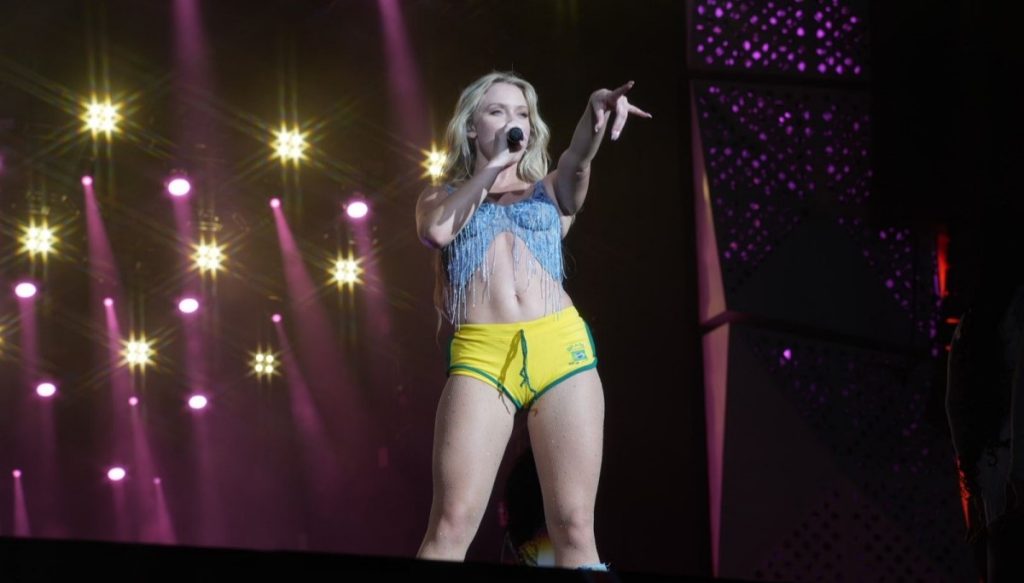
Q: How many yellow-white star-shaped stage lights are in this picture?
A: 8